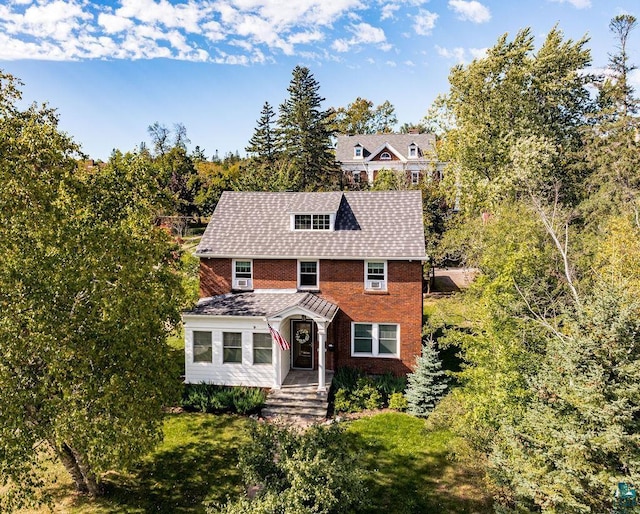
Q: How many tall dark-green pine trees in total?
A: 2